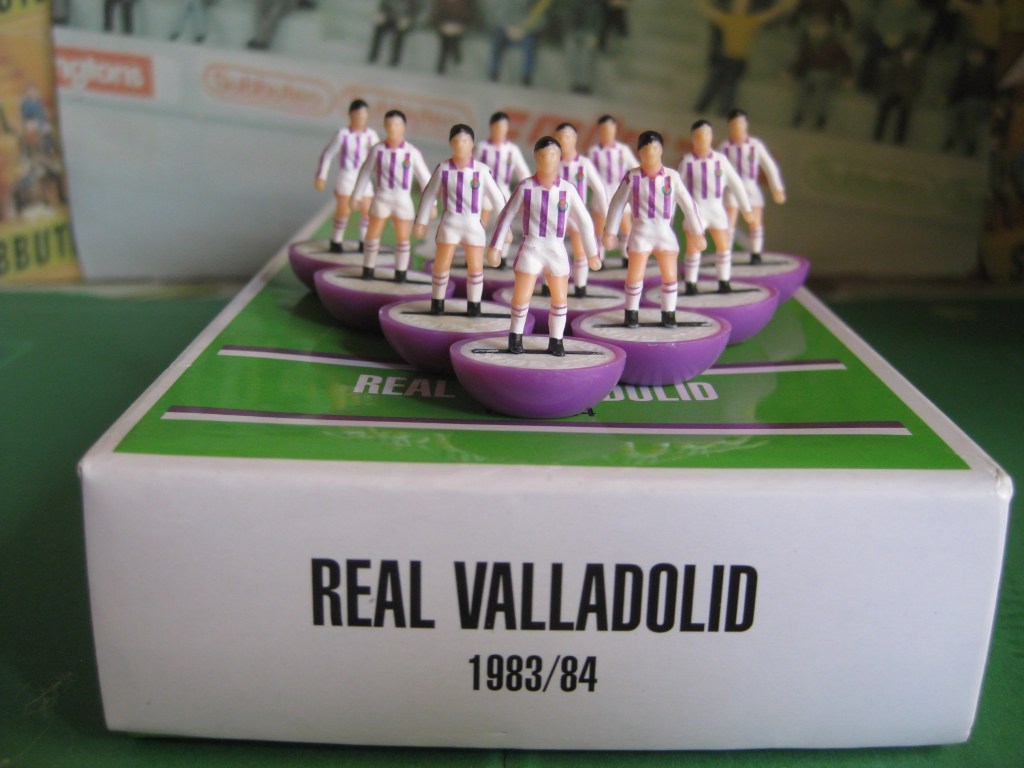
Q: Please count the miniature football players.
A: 10